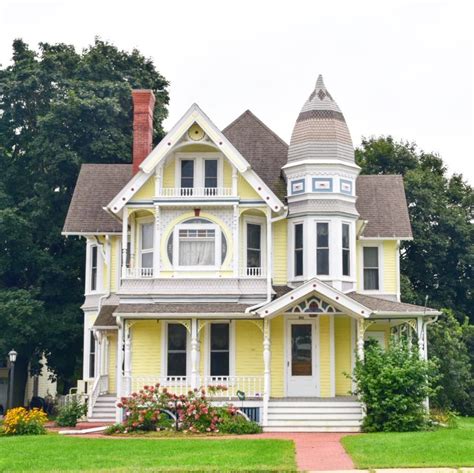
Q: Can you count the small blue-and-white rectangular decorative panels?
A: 3